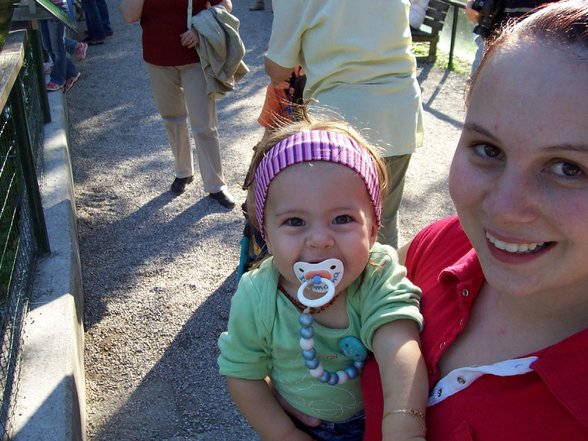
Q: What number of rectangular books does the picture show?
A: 0